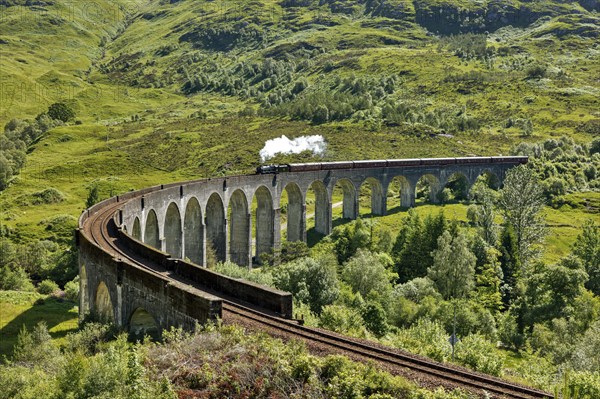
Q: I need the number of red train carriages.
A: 7